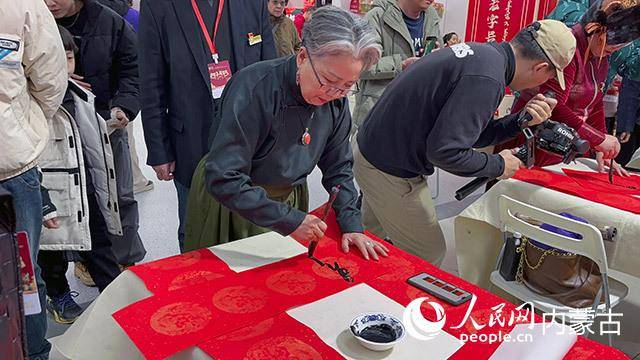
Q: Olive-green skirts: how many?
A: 1